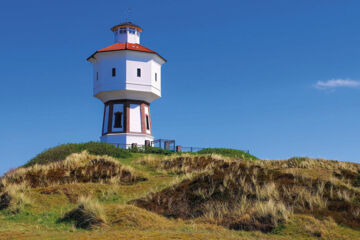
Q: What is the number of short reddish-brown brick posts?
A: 4